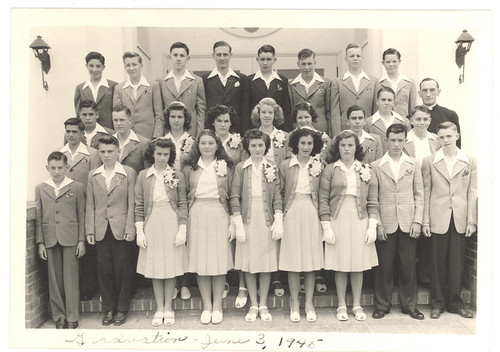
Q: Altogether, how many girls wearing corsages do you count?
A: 9